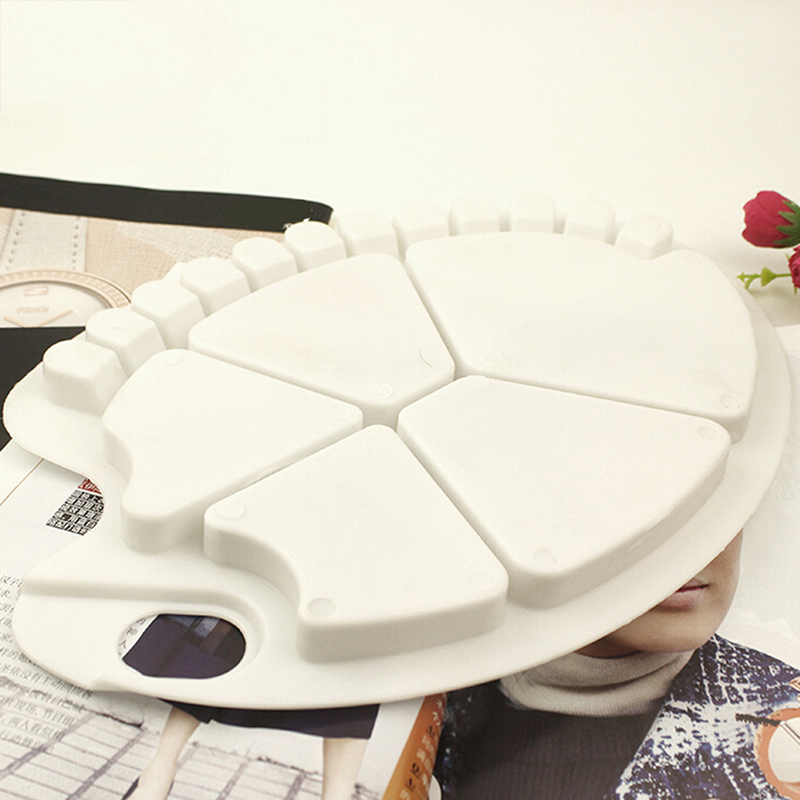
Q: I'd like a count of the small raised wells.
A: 12